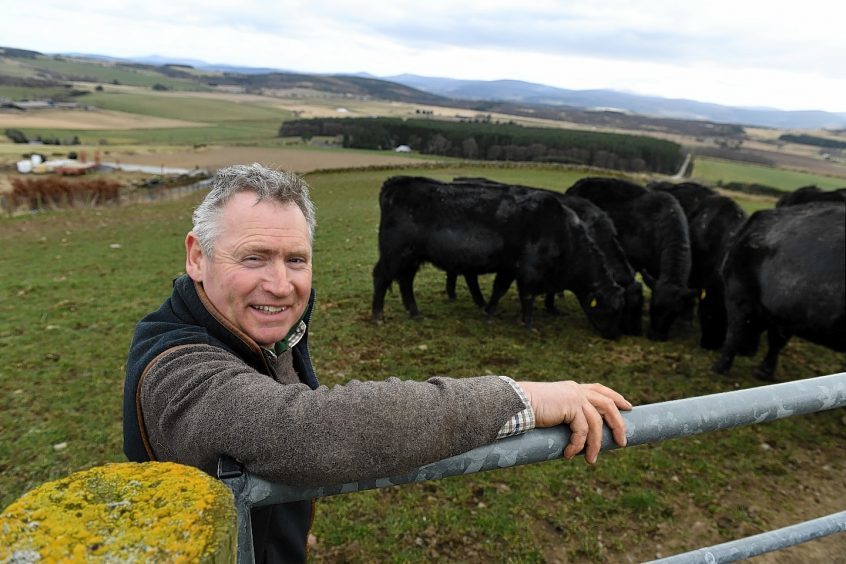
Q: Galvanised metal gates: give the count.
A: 1